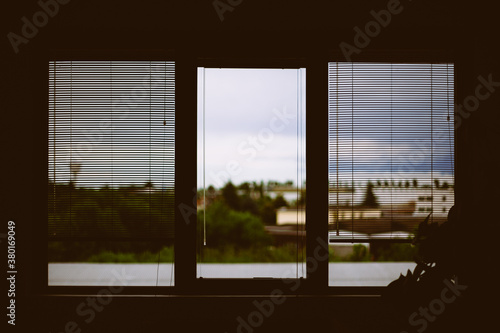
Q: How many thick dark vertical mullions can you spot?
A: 2